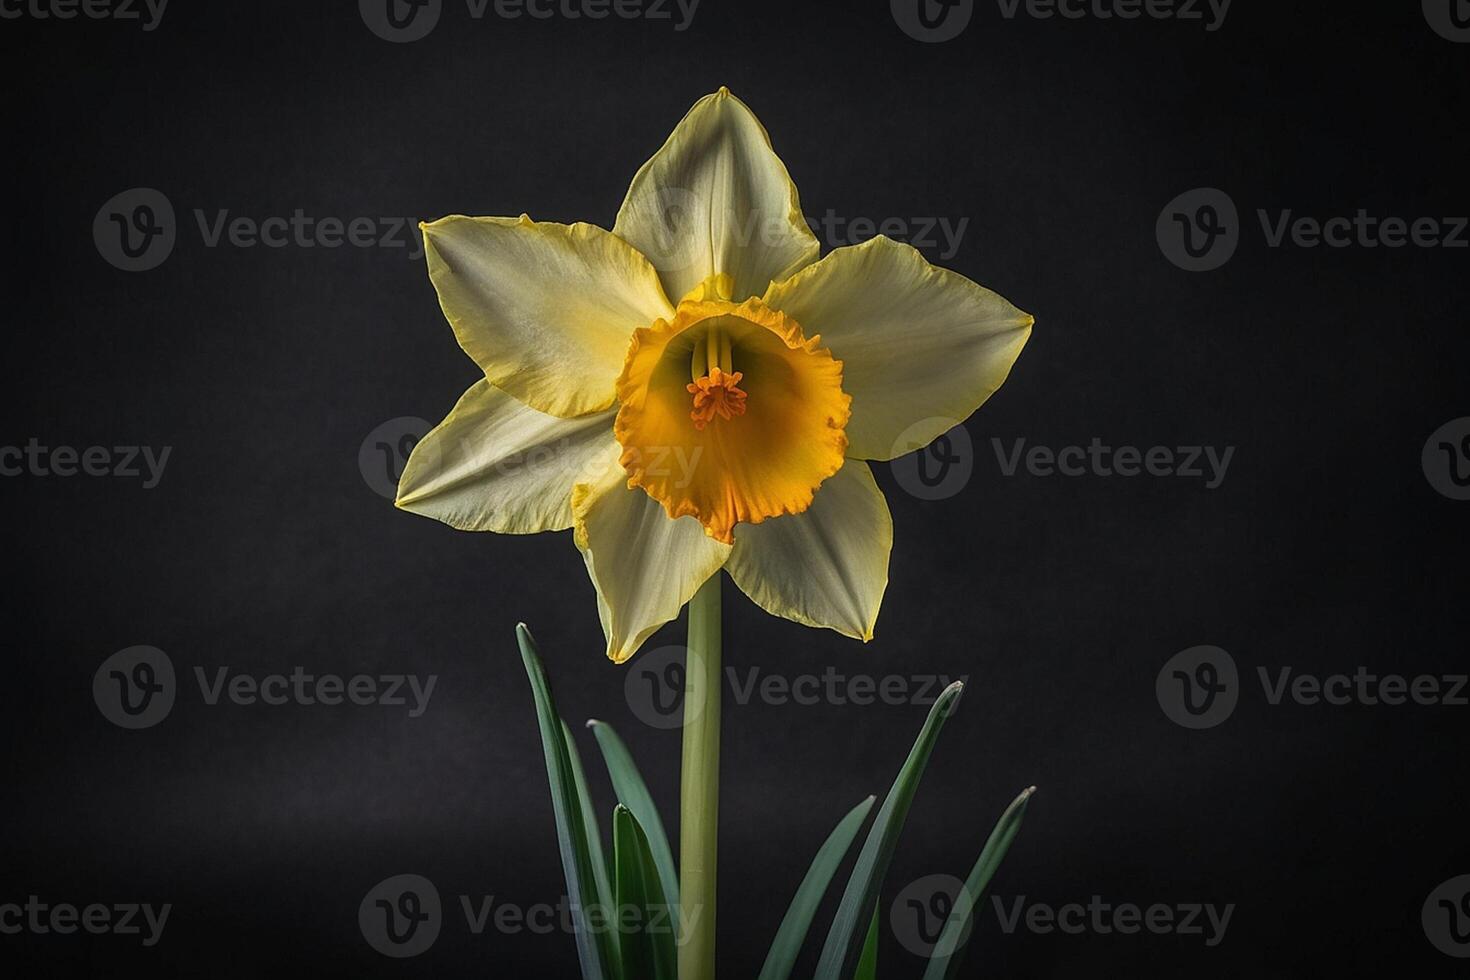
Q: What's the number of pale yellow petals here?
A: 6